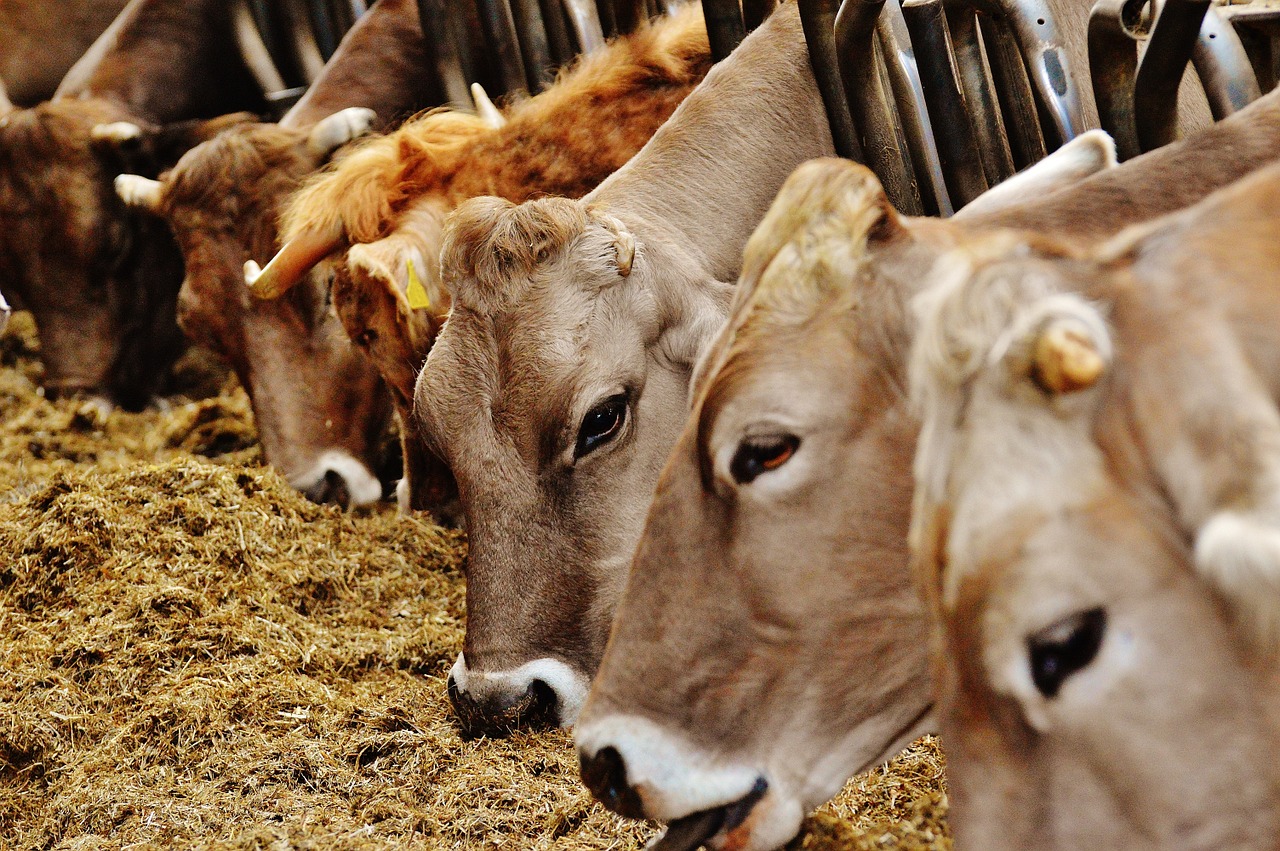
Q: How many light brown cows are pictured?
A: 3